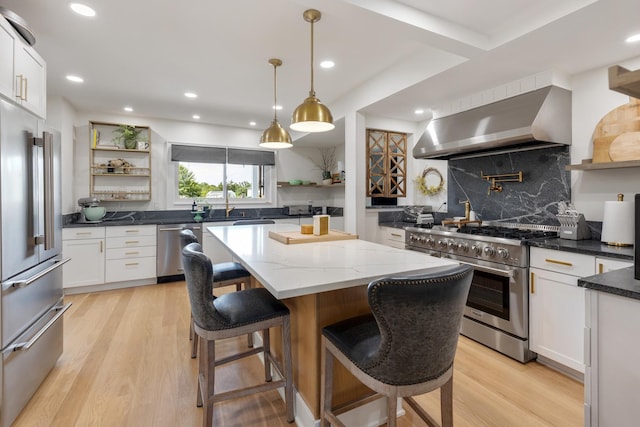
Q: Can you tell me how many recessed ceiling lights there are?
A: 10